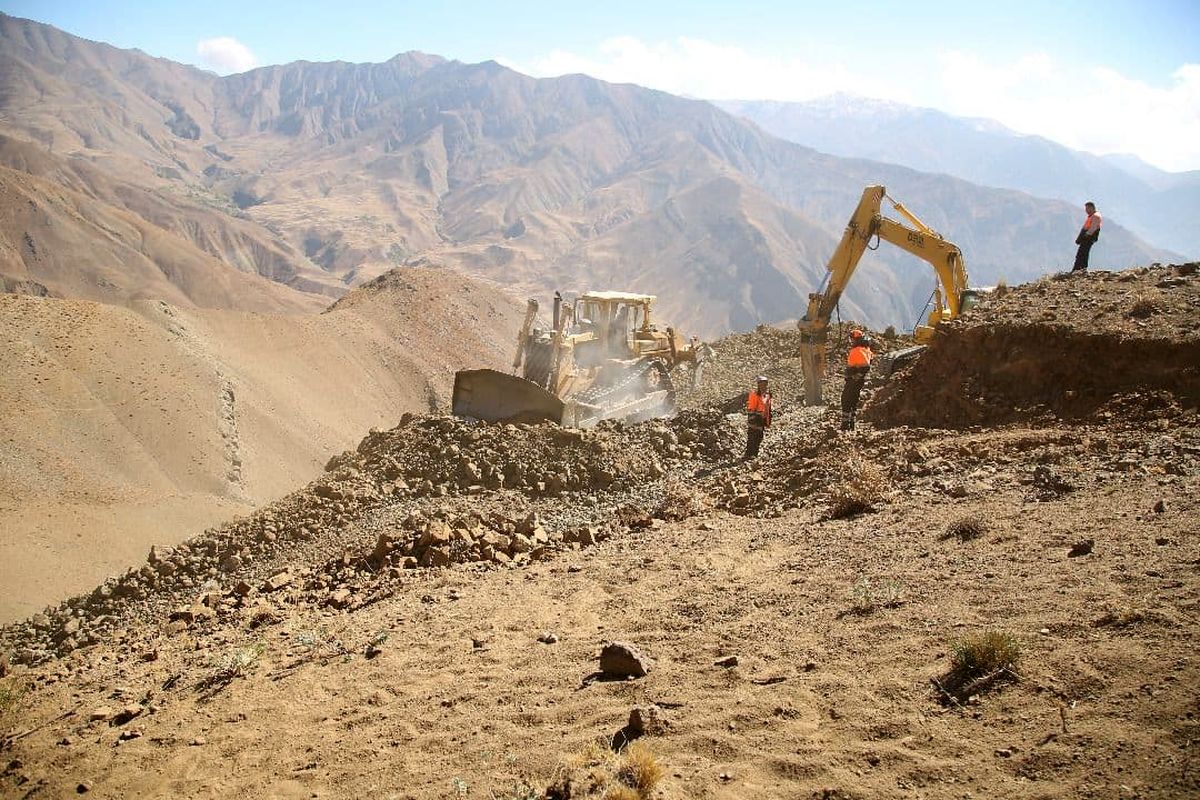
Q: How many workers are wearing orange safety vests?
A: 3